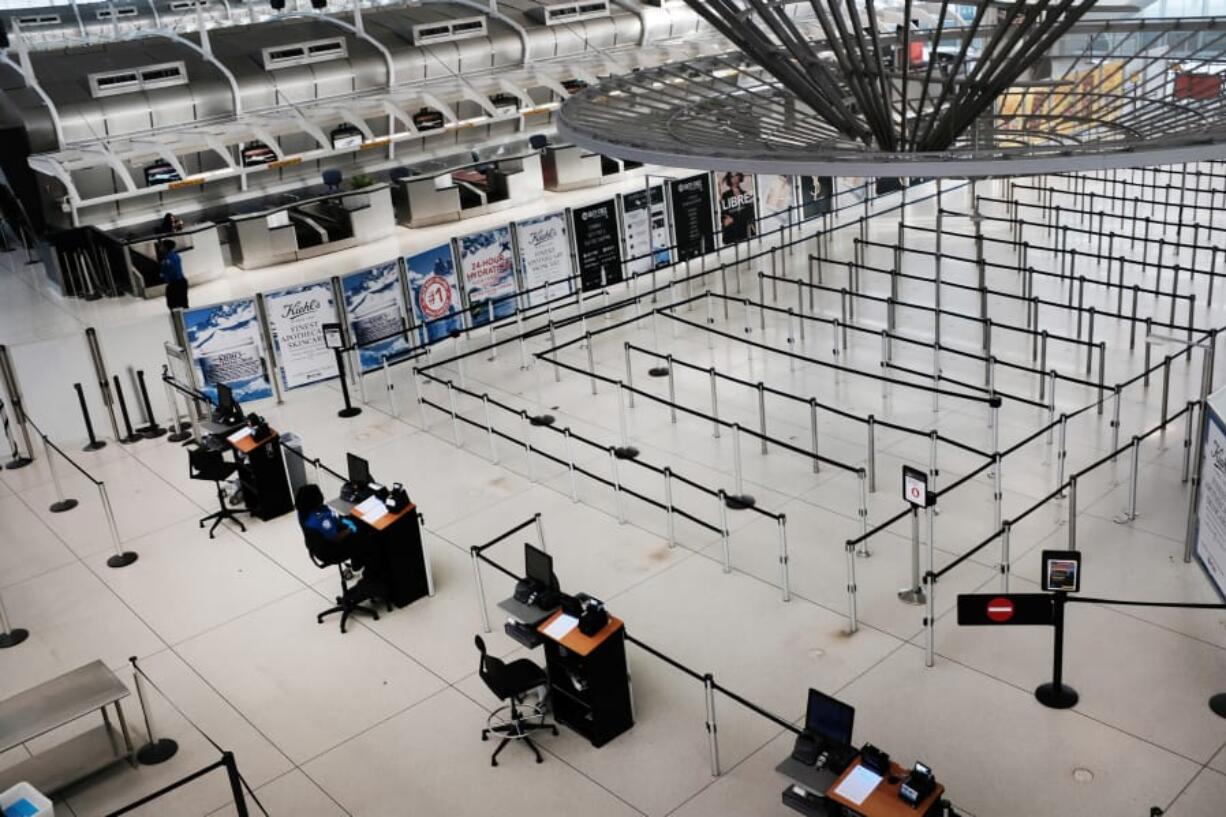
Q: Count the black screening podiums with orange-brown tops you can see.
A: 4